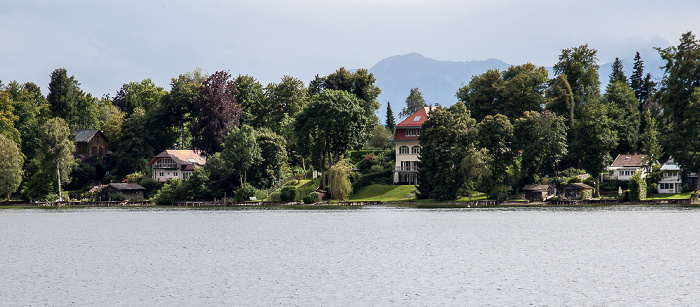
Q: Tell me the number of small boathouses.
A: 3